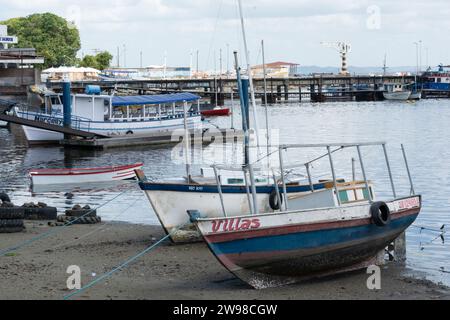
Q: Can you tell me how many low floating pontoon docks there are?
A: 1